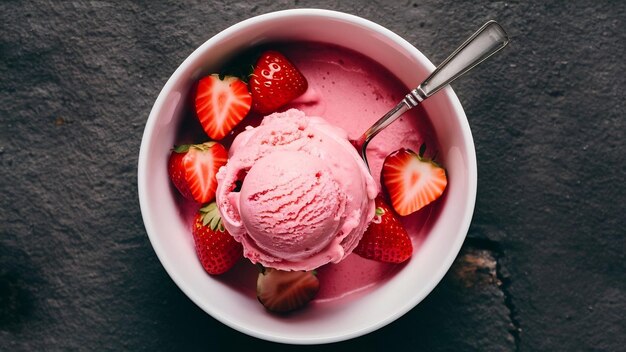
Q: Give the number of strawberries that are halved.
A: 4